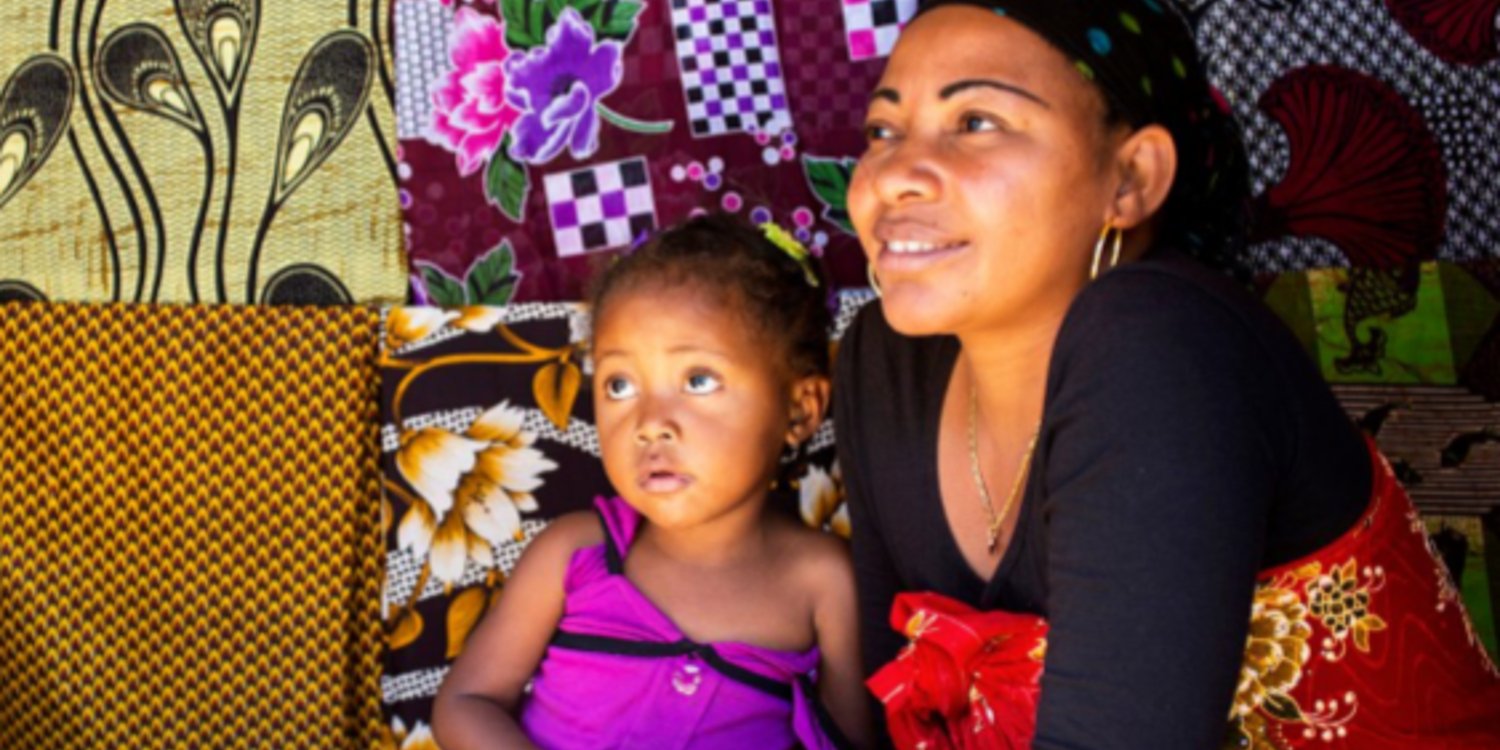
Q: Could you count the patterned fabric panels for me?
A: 6